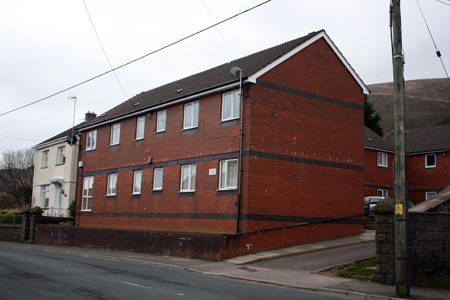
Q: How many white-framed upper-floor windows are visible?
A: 10